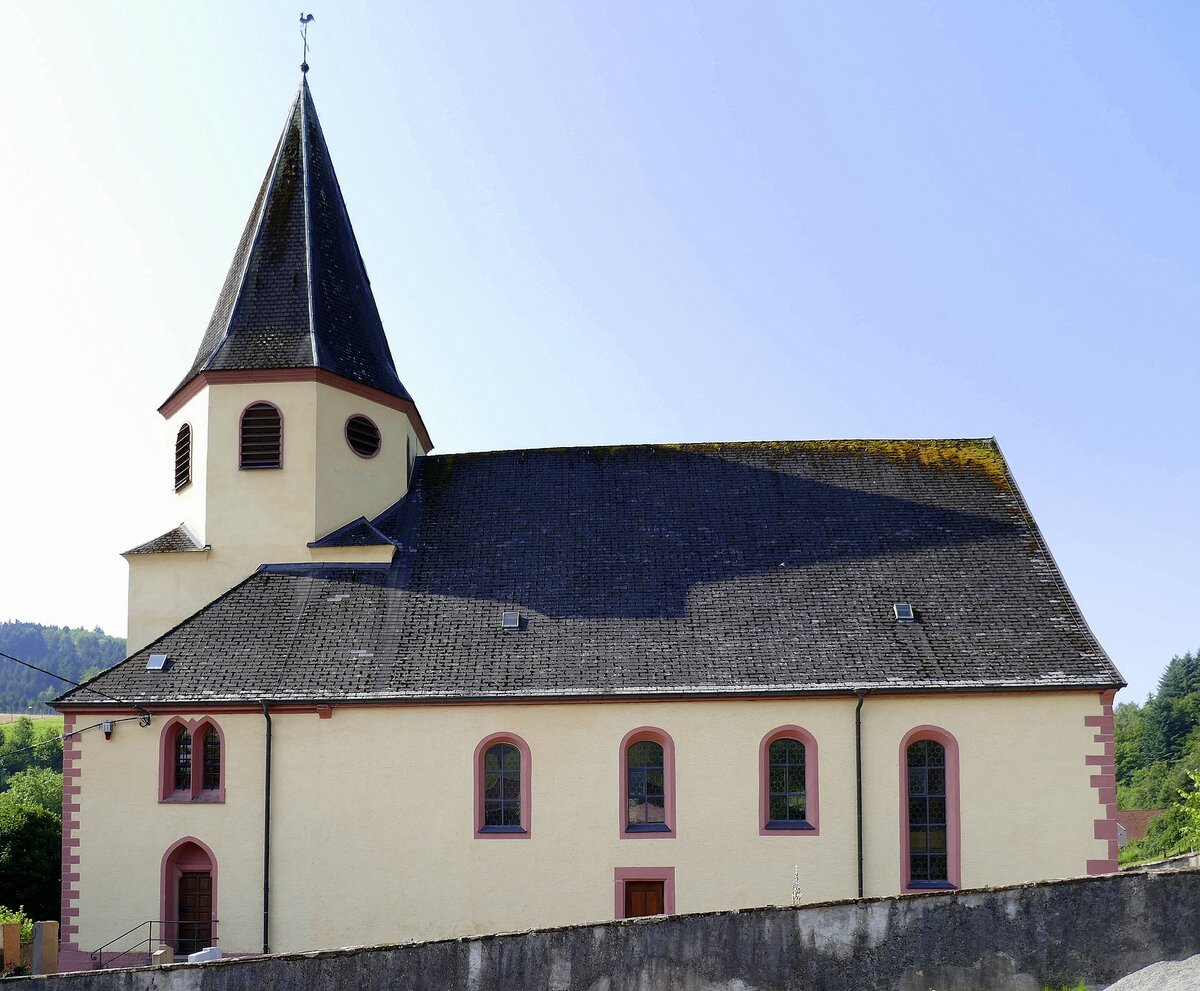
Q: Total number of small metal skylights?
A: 3